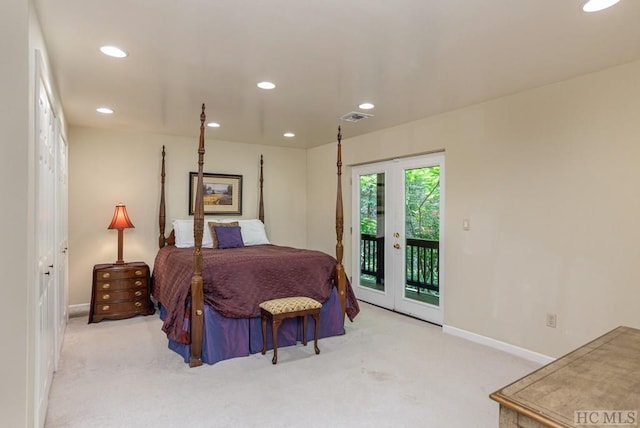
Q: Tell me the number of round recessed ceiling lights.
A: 7